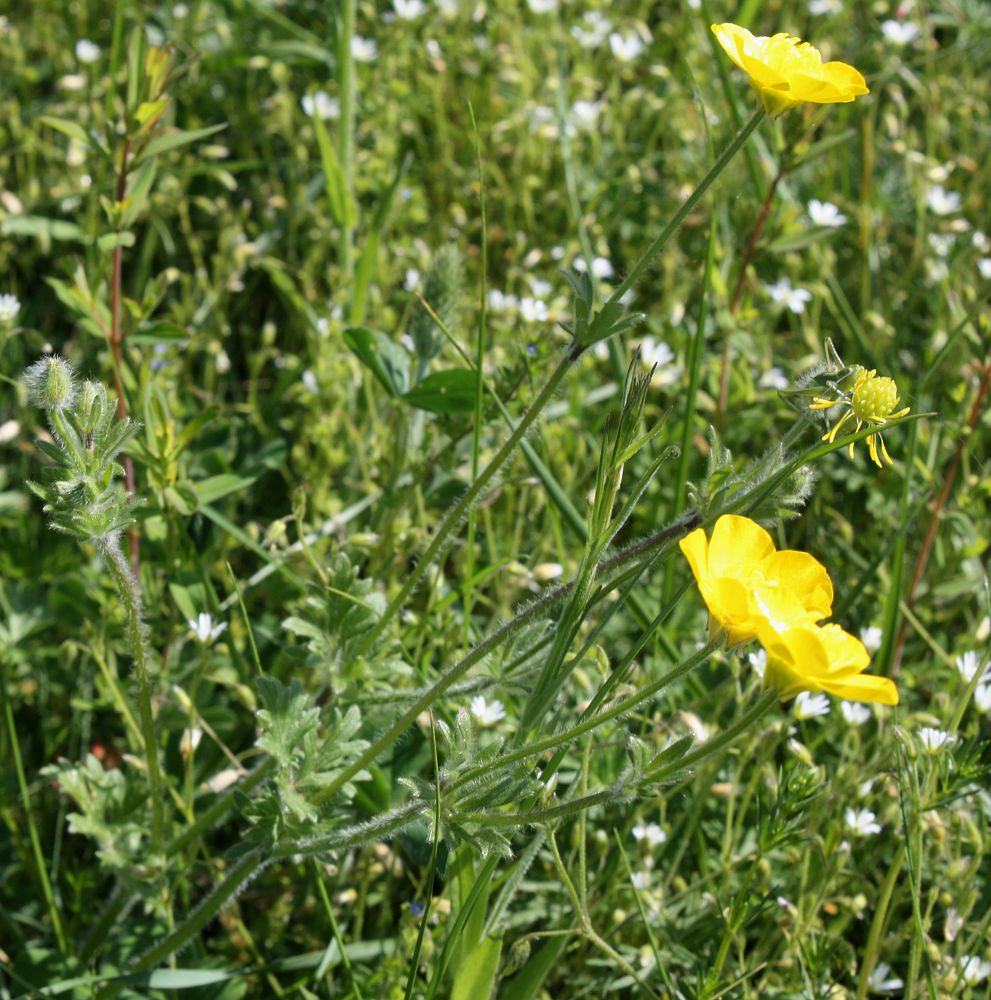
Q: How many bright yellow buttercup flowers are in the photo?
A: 3